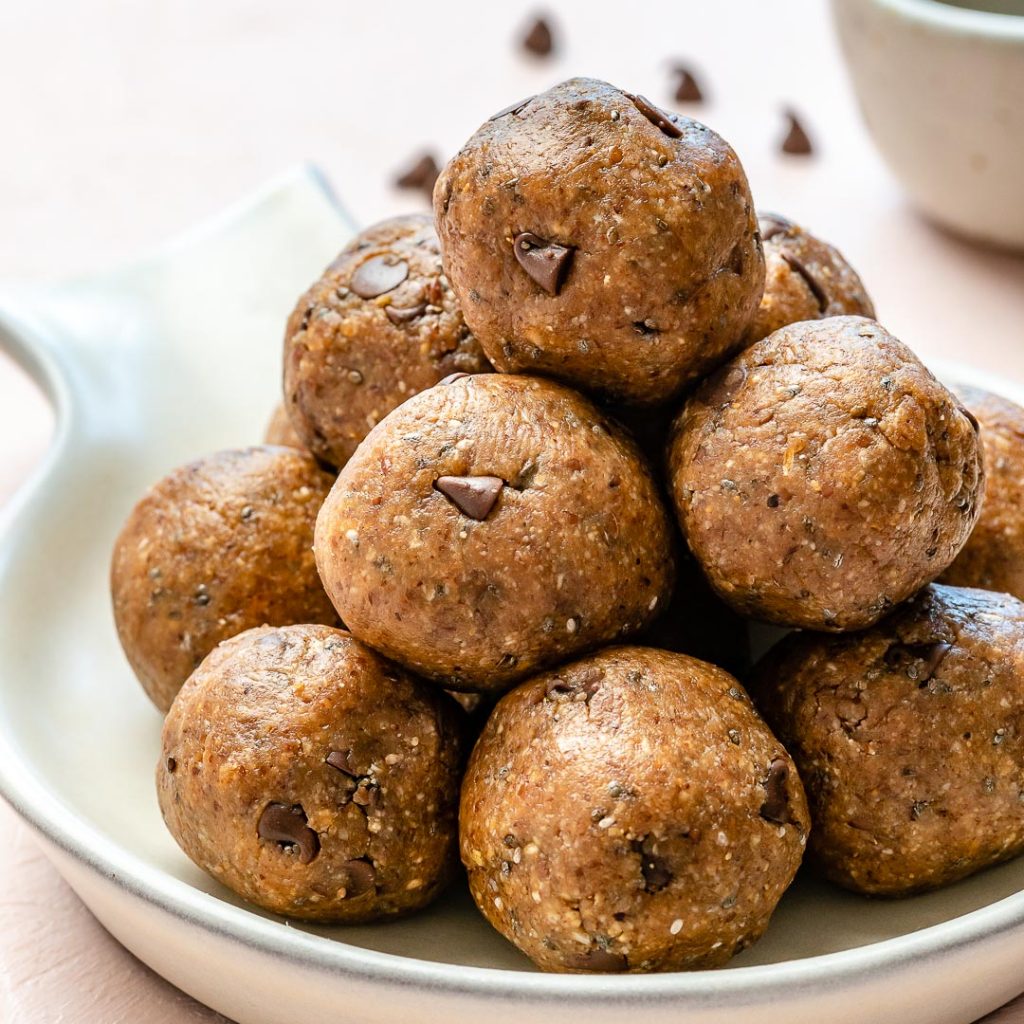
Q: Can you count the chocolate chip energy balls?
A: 11